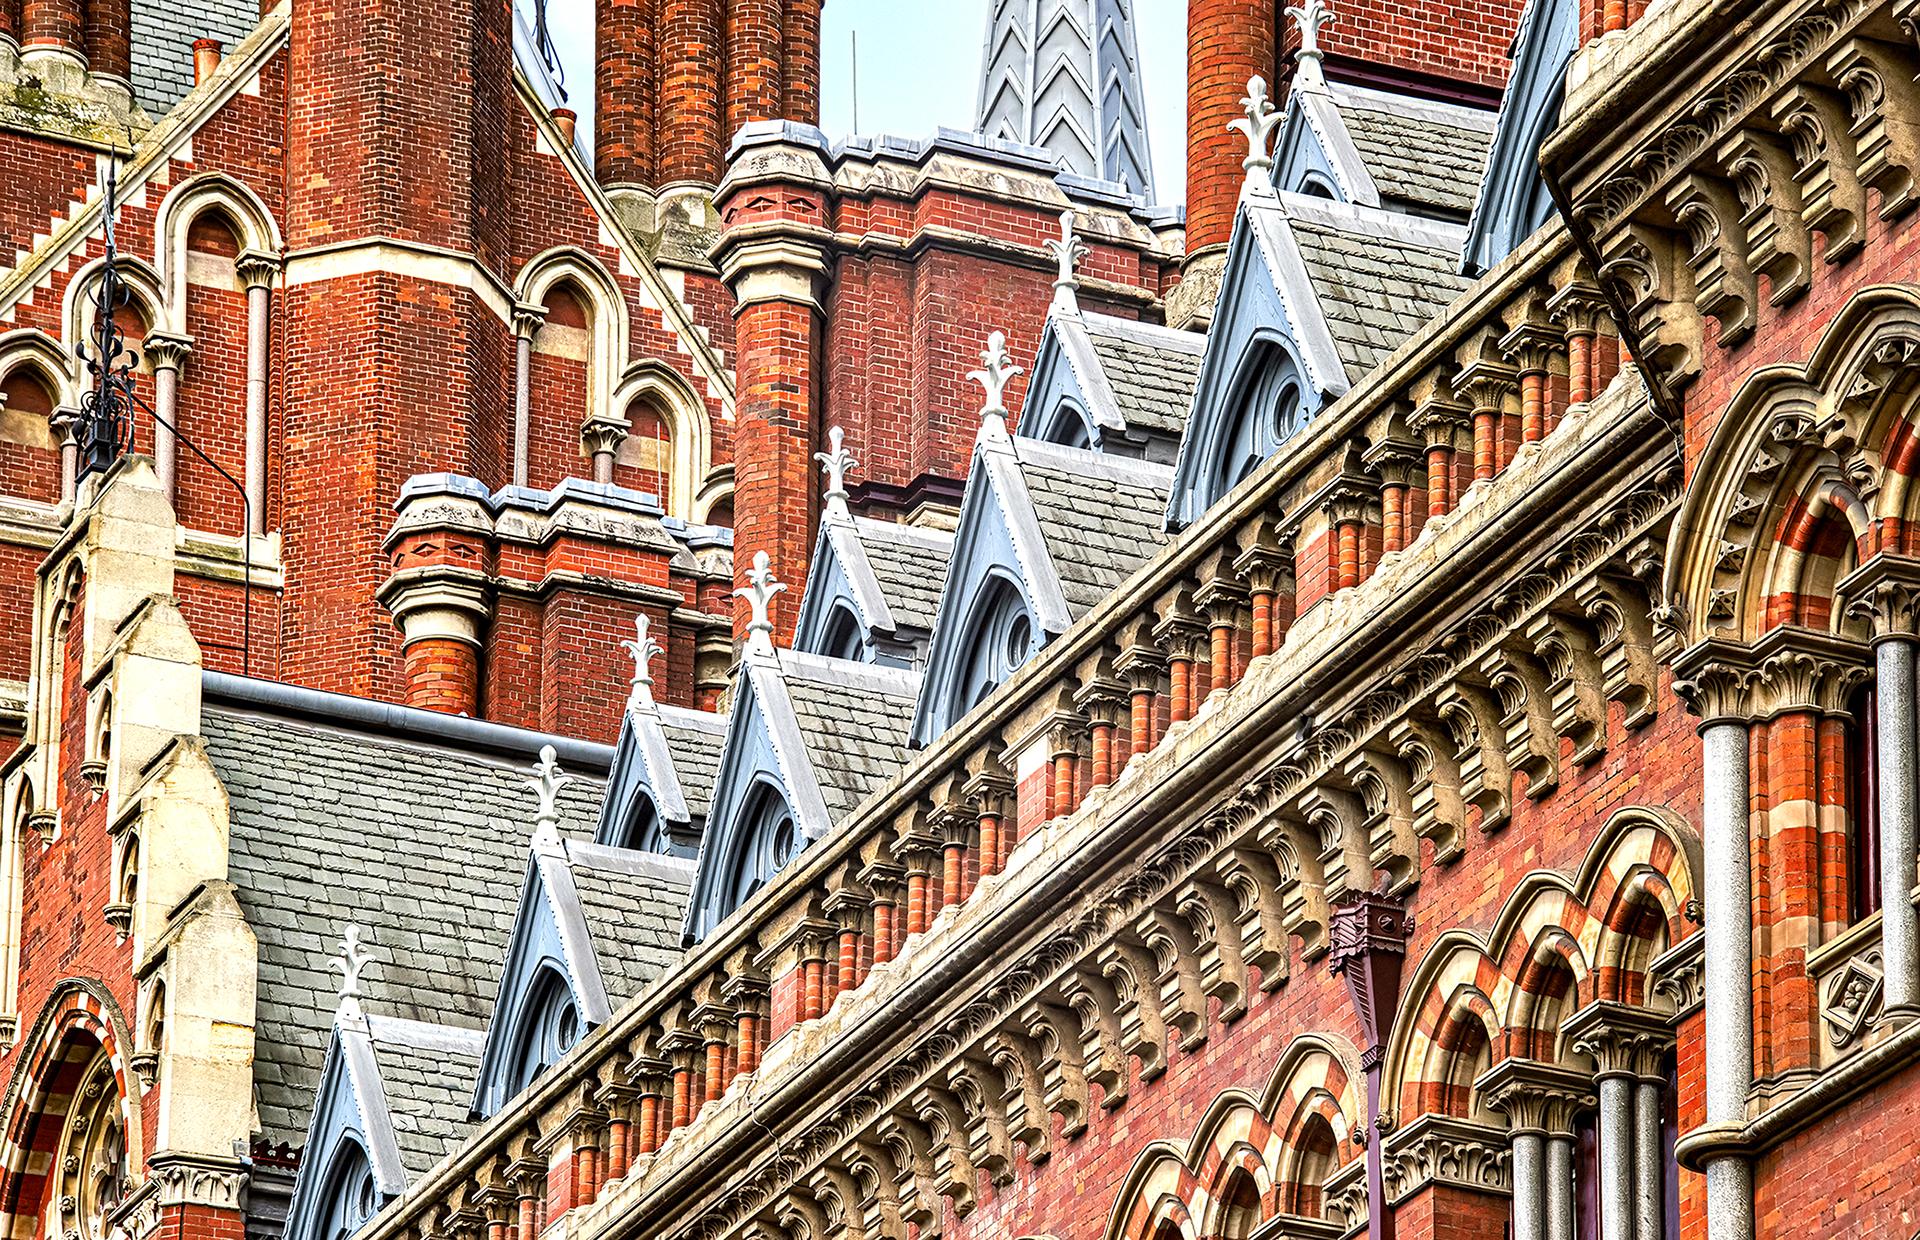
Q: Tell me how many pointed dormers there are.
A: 10